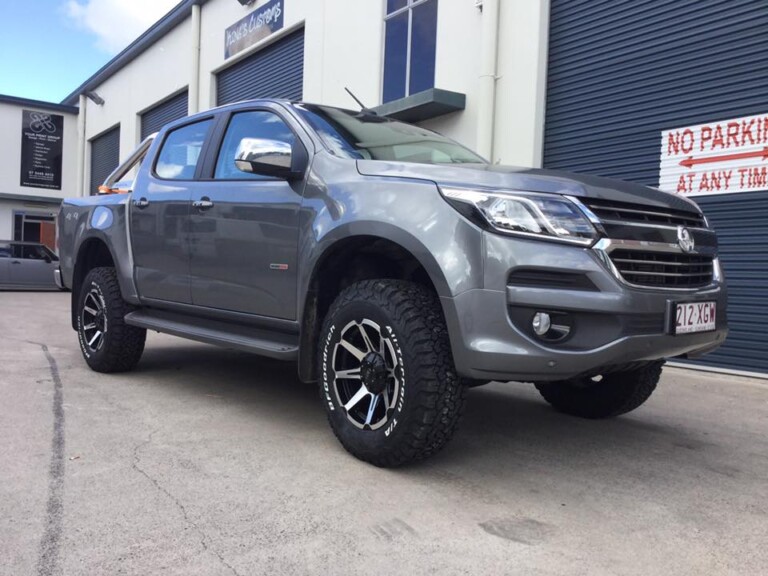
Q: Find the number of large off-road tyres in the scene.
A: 3